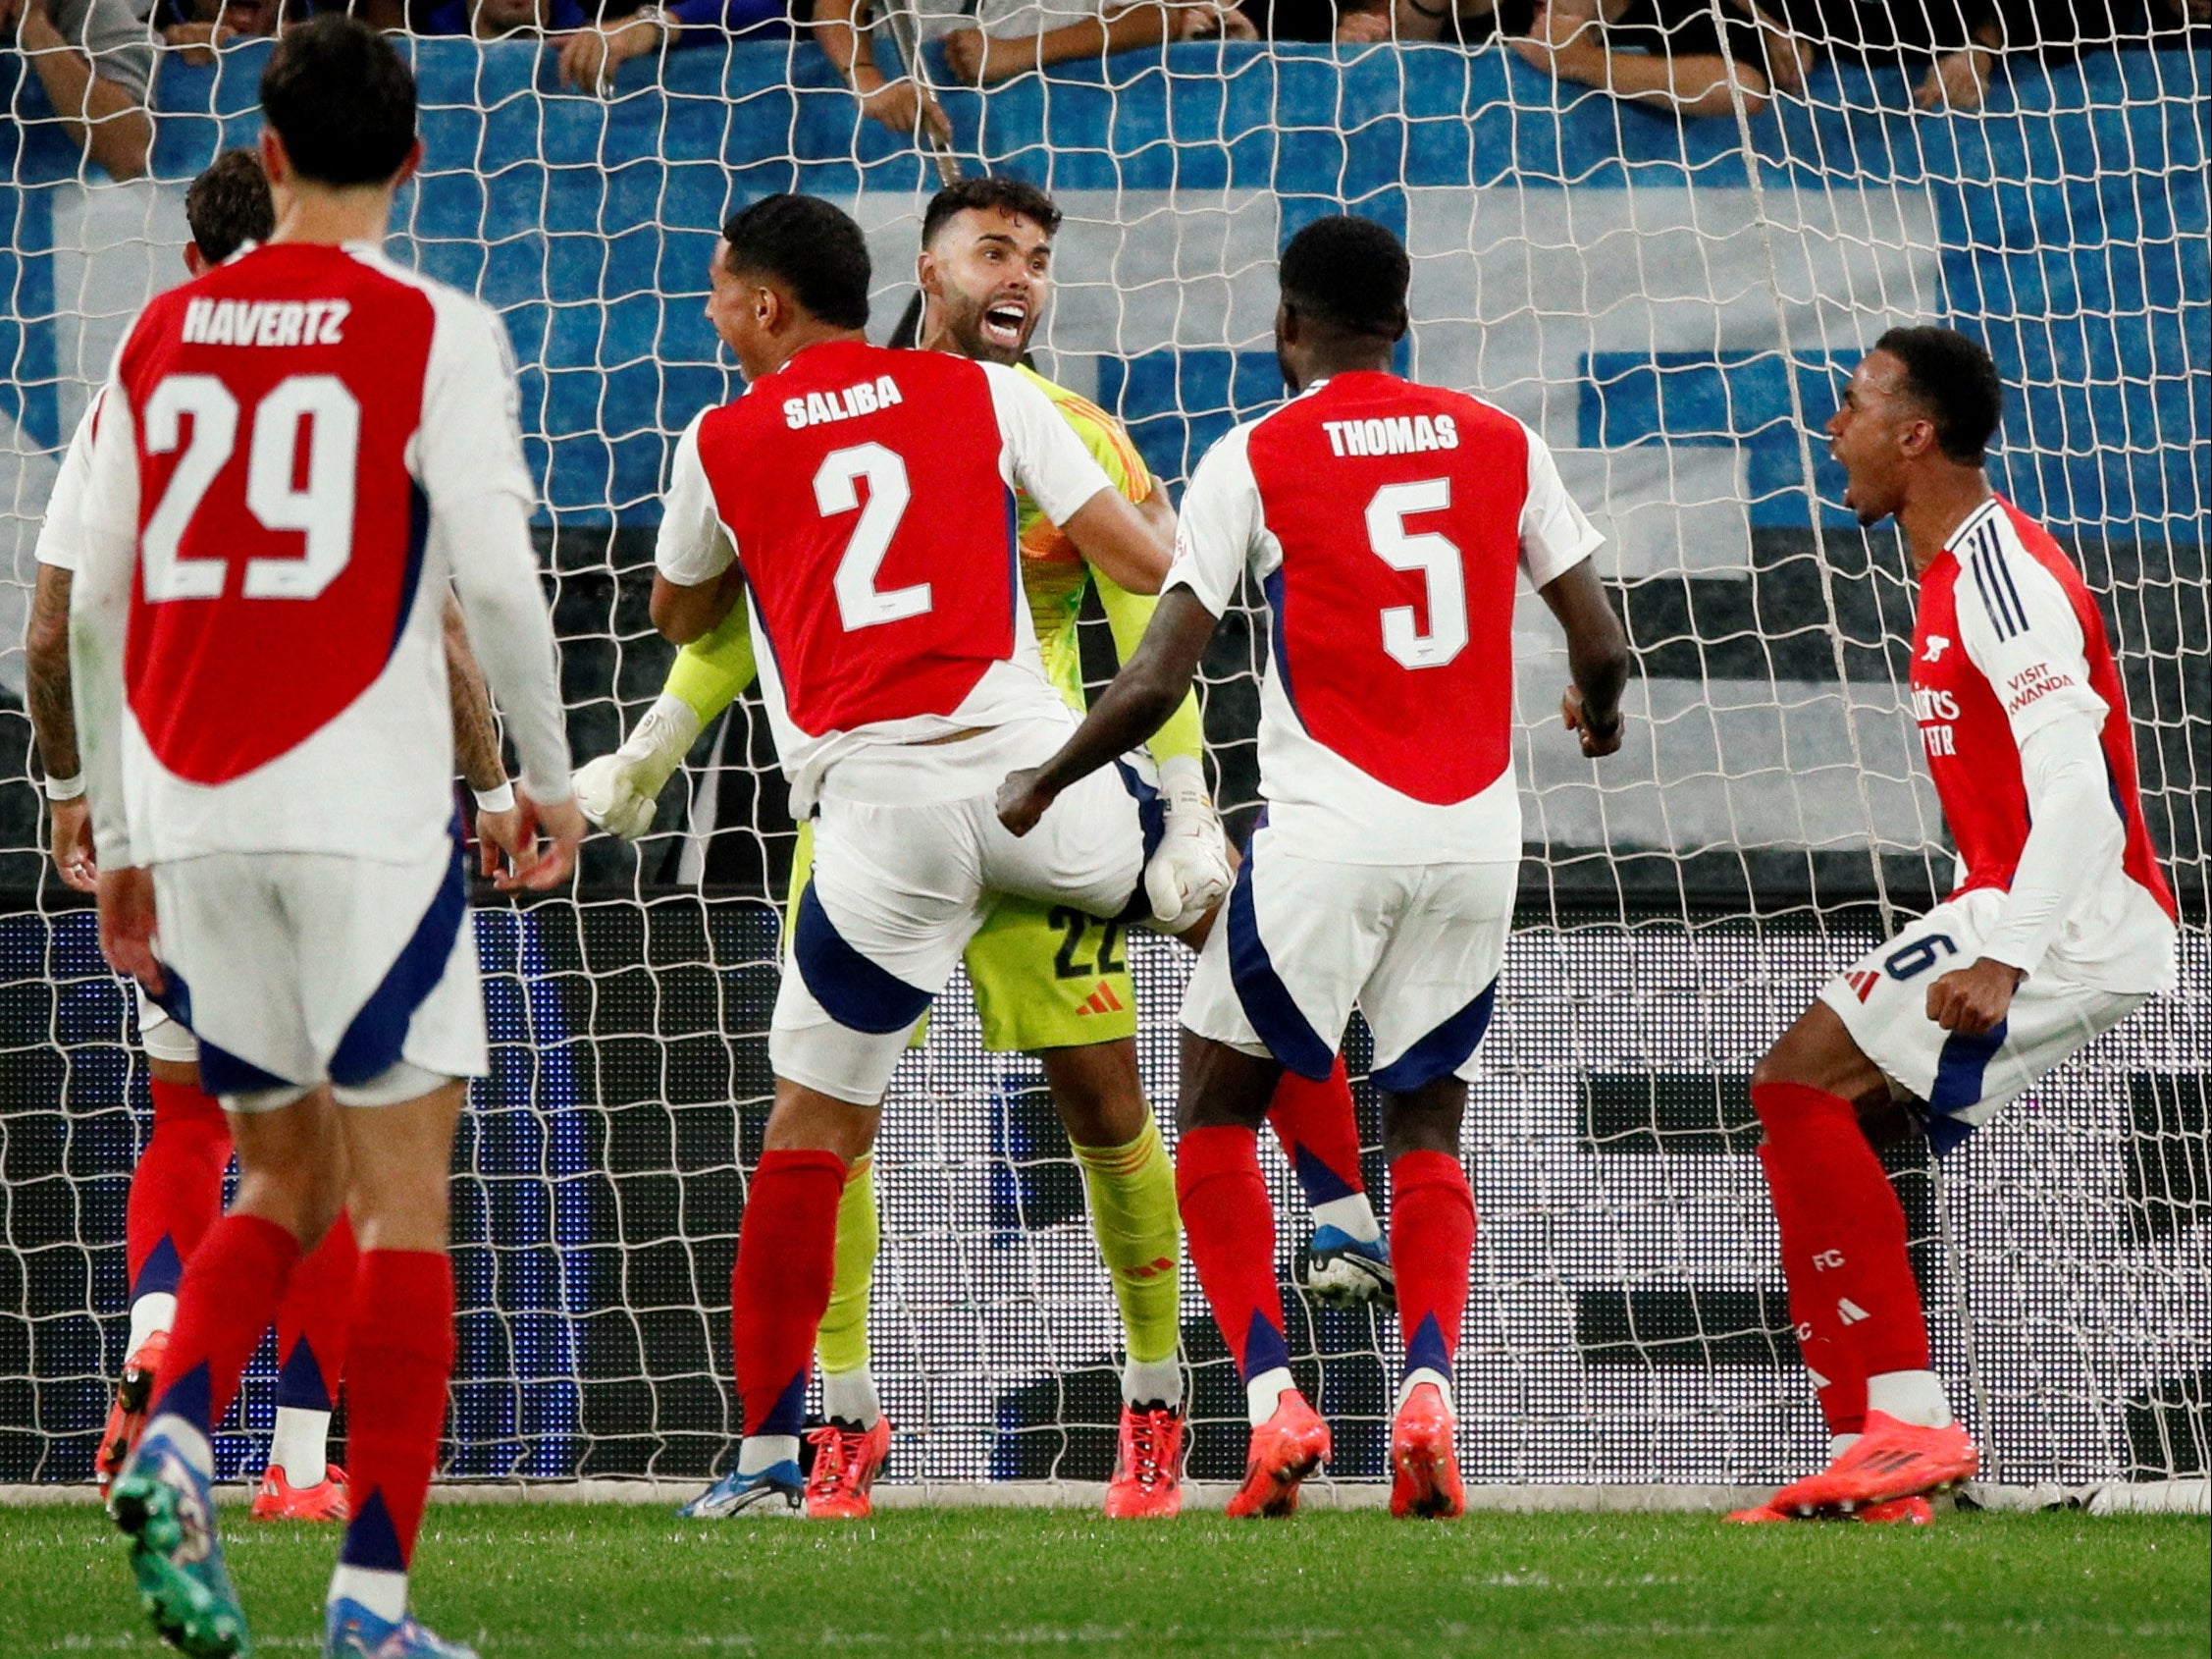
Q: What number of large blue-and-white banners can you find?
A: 1